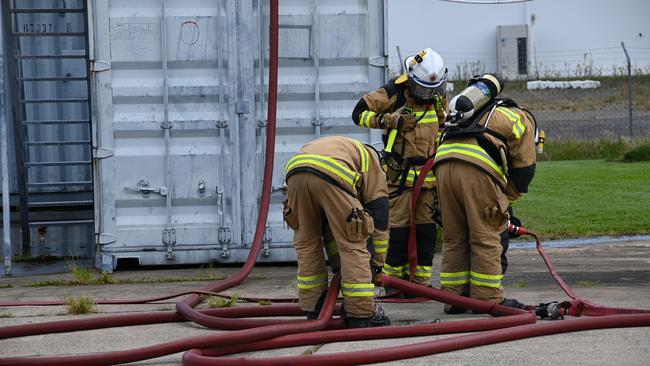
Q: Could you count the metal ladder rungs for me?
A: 11